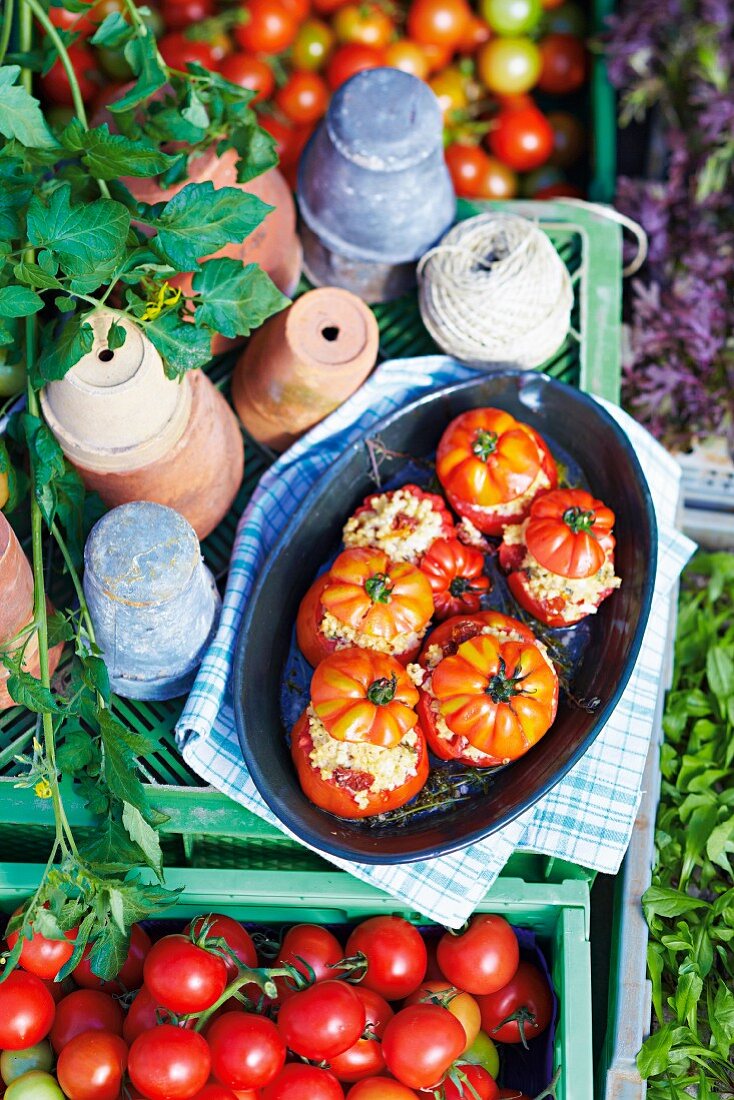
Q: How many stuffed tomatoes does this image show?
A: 6